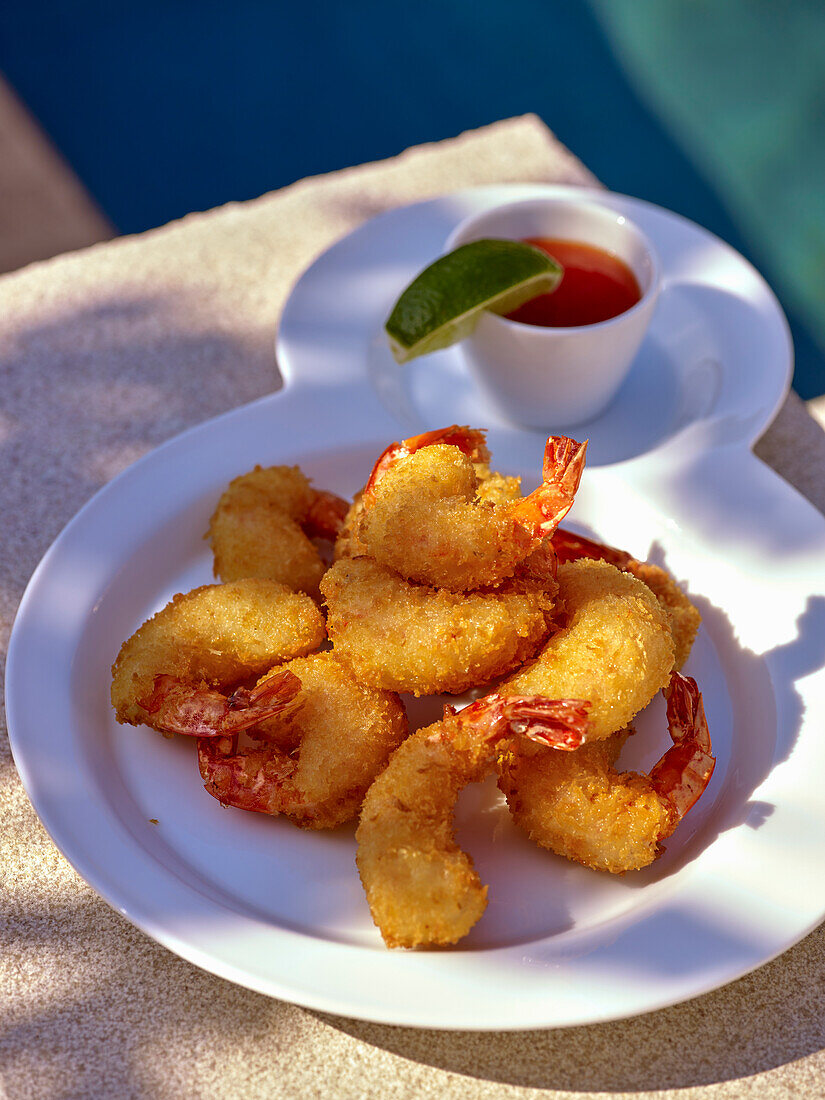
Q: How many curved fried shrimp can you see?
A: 10